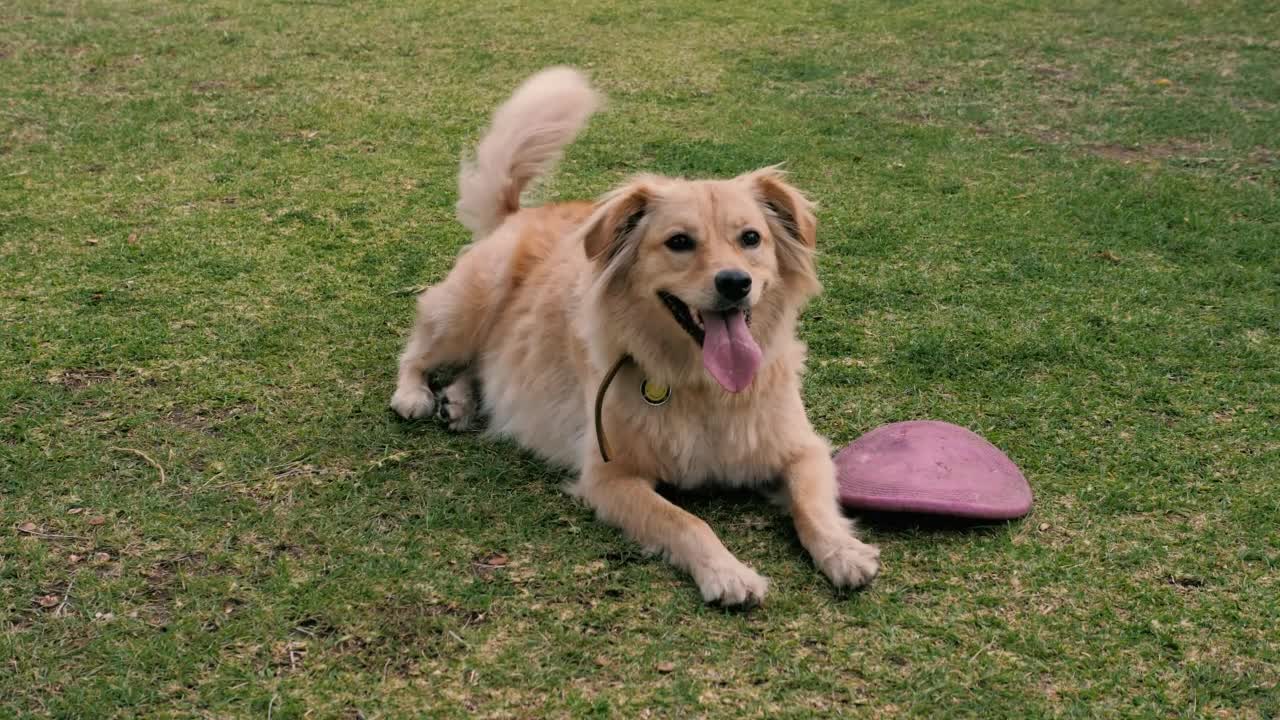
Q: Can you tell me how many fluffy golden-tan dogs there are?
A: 1